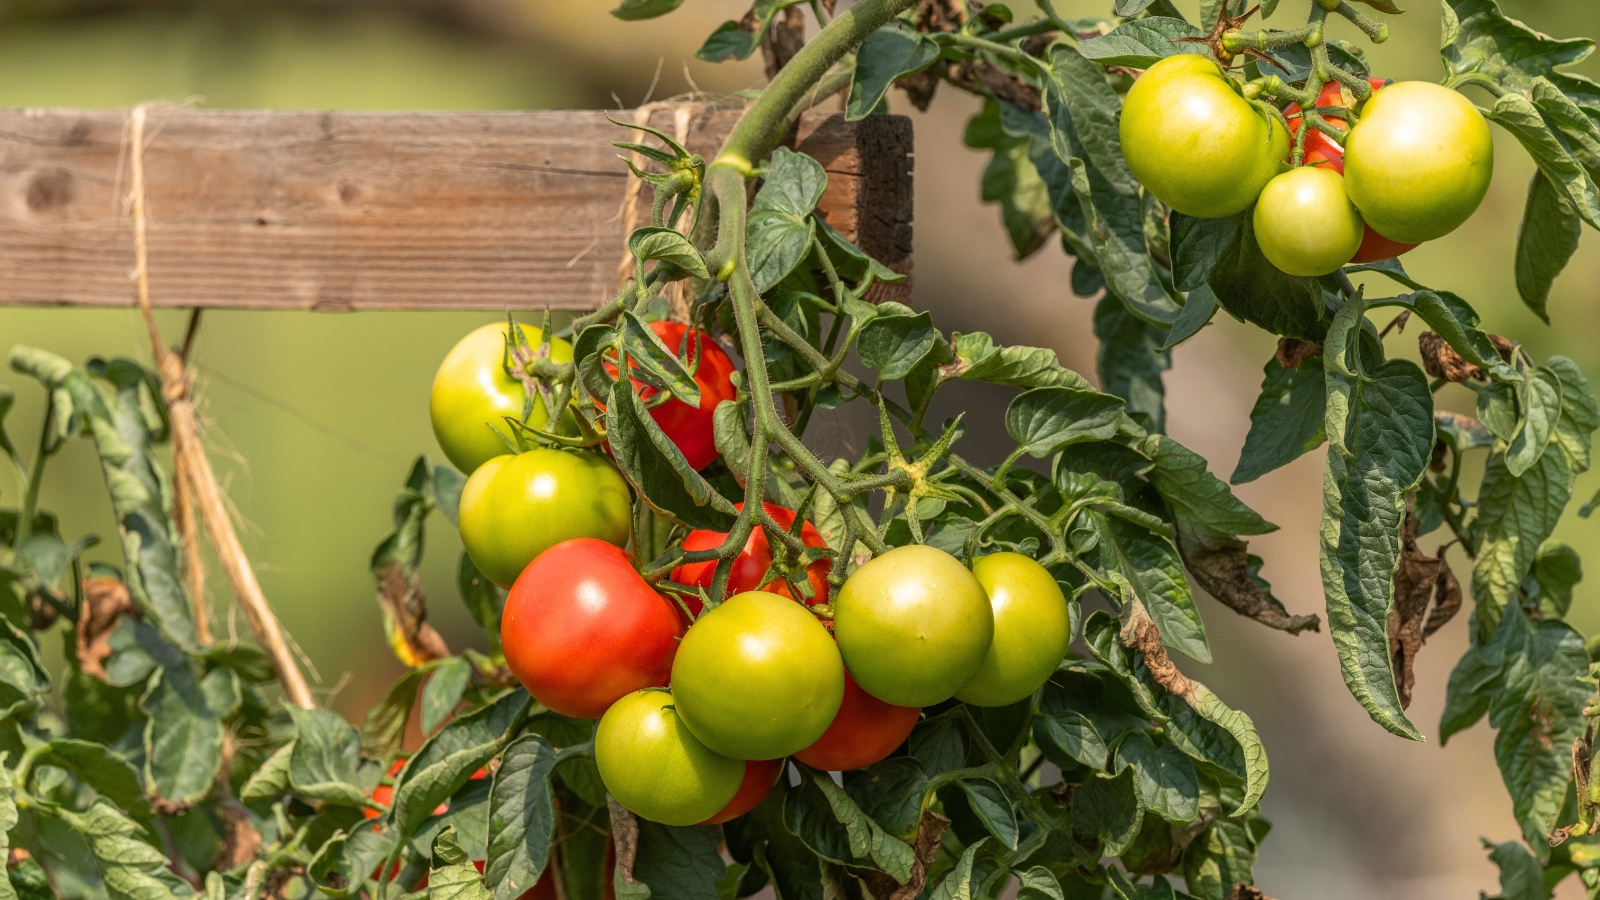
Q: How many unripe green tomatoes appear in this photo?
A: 9